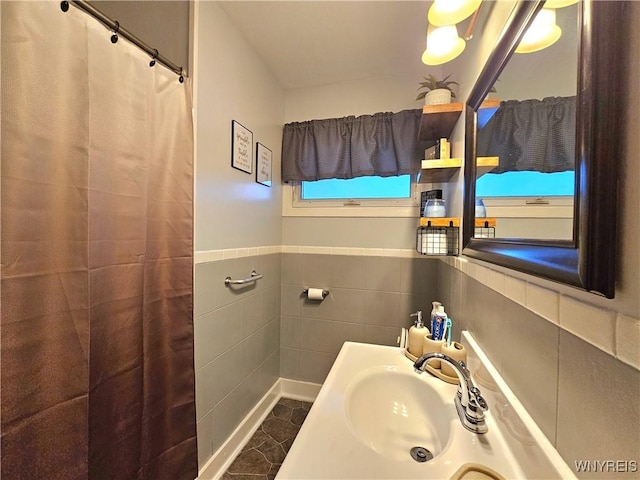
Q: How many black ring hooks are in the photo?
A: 4